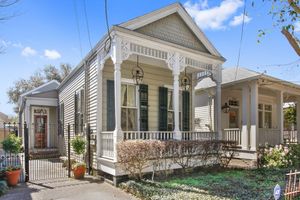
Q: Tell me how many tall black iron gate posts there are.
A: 3